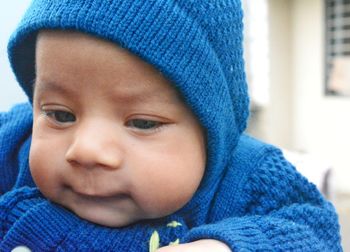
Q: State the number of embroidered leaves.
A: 3